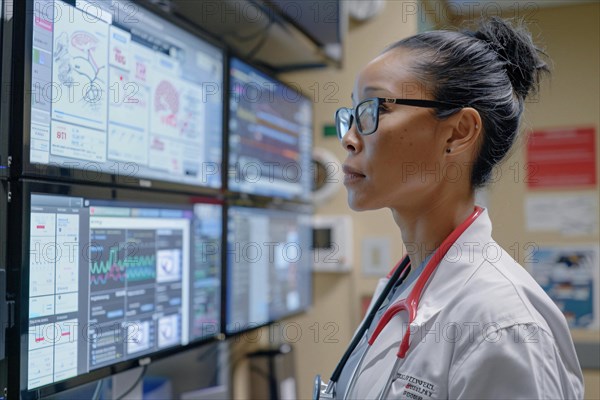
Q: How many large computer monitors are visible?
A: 4